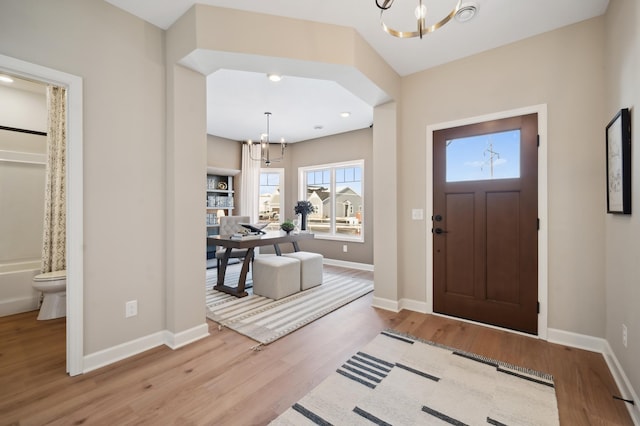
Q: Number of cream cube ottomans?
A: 2